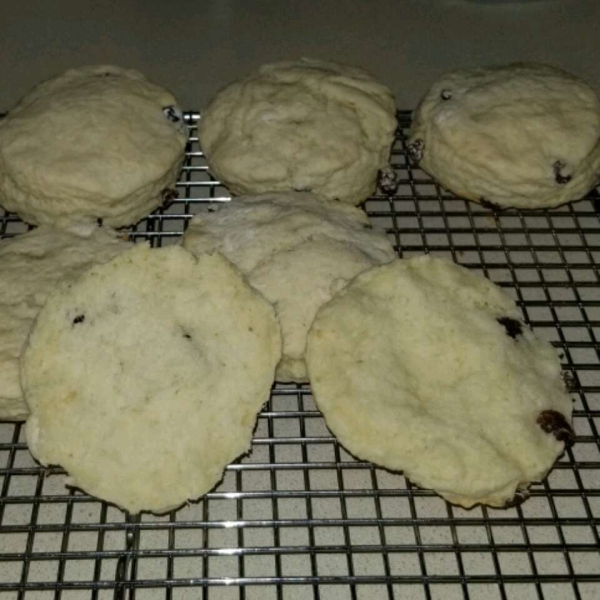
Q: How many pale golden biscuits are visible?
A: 7